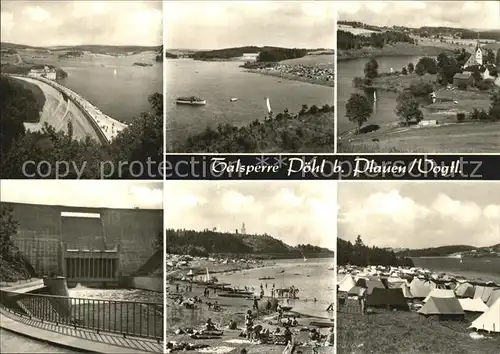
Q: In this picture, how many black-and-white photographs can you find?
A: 6